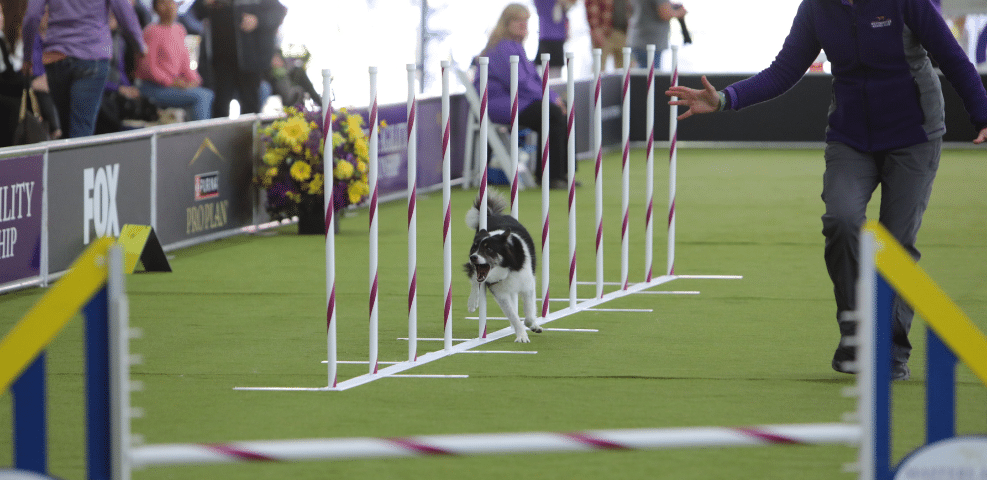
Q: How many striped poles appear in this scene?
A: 13